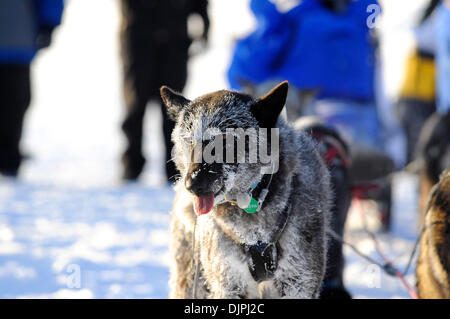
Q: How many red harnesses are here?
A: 1